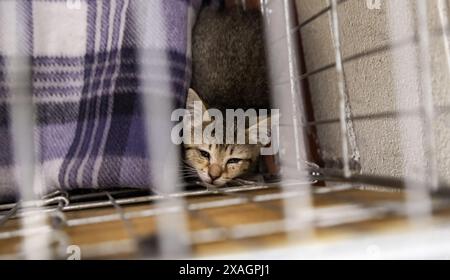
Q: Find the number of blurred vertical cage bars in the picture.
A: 4